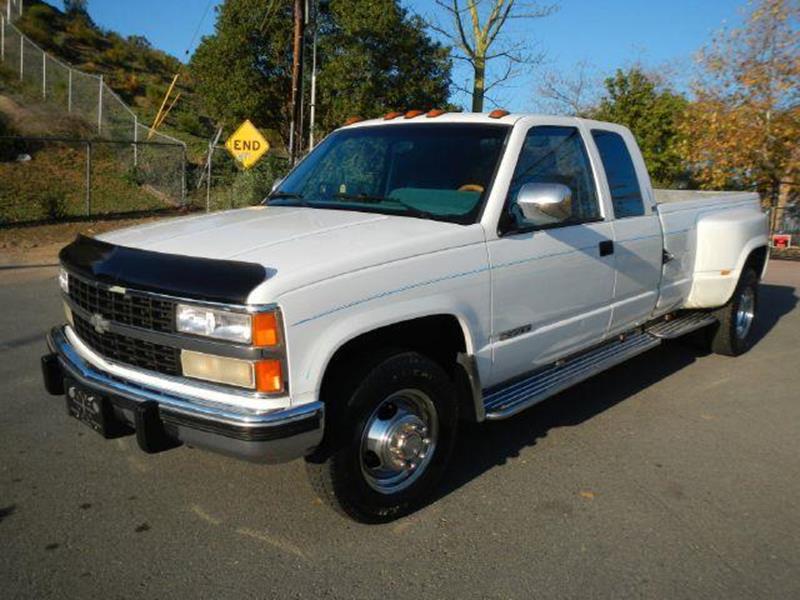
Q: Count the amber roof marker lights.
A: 5